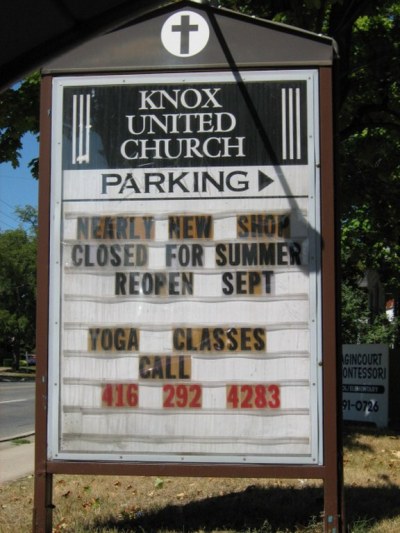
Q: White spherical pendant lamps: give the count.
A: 0